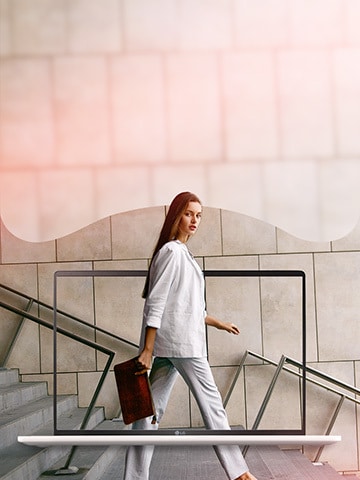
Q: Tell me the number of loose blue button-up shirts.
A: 0